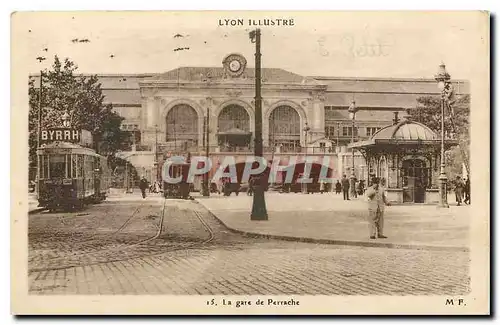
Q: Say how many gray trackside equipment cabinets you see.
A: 0